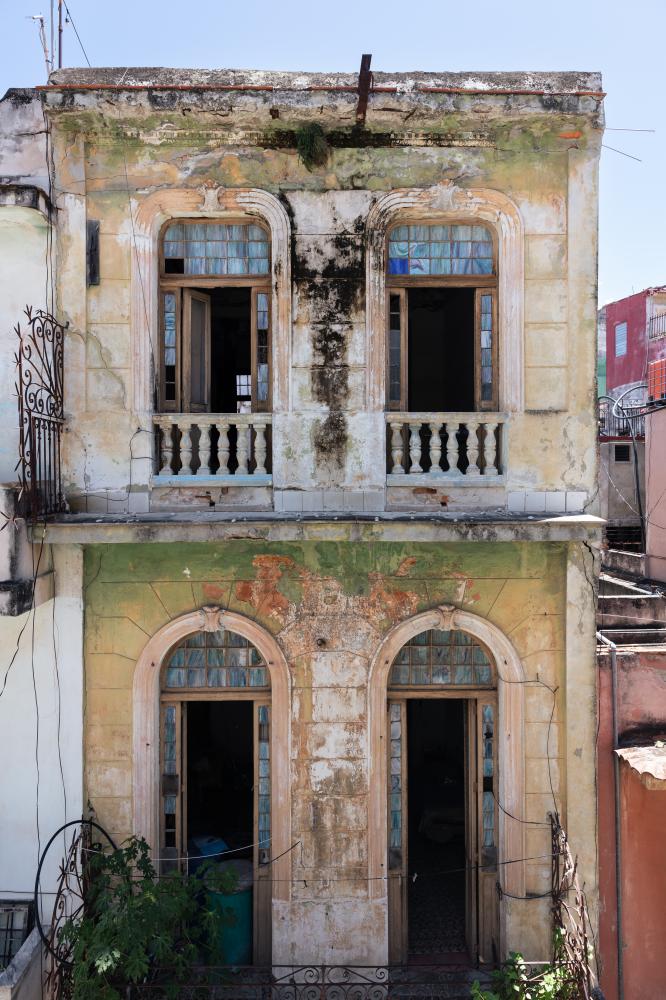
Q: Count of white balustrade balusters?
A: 12